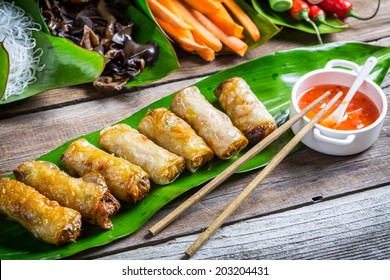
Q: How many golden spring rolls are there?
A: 7